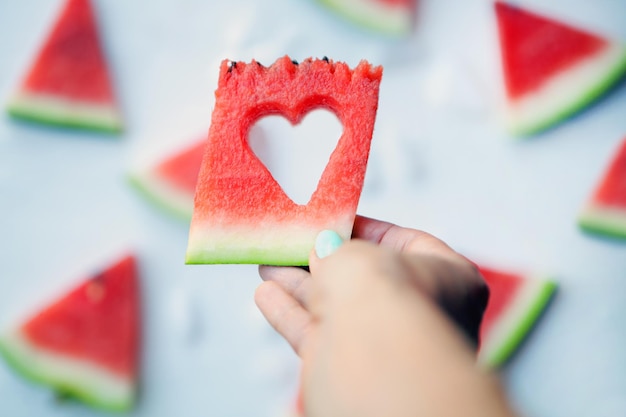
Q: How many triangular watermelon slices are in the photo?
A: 7